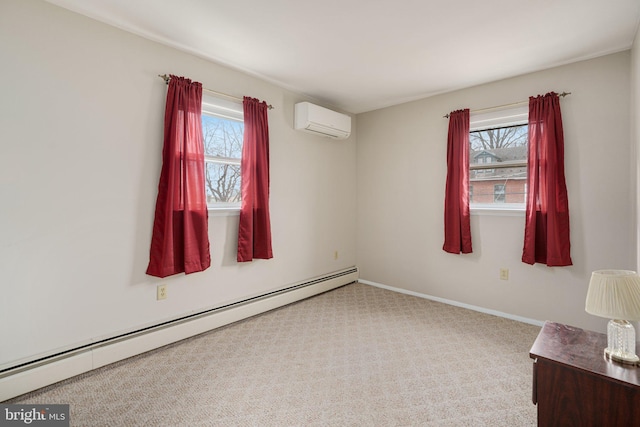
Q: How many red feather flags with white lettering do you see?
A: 0